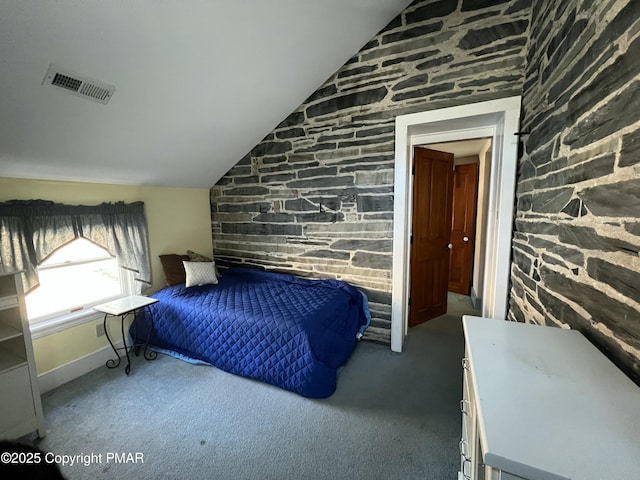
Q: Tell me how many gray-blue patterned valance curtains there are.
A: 1